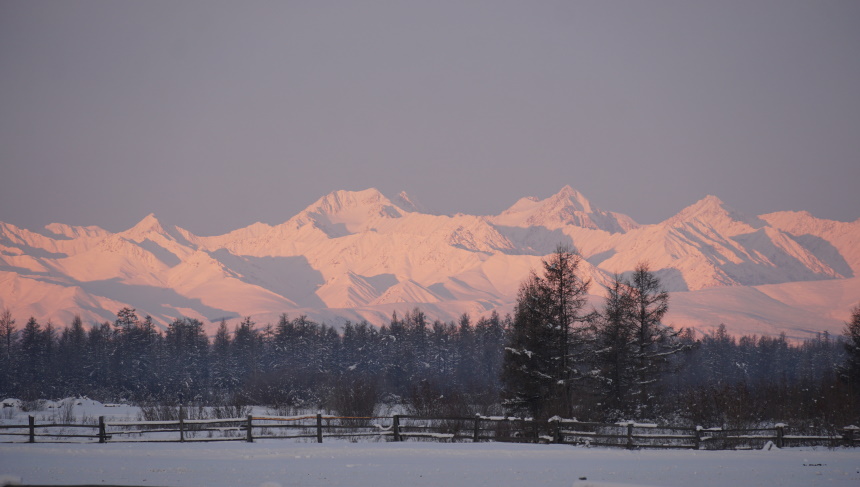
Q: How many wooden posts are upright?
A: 12